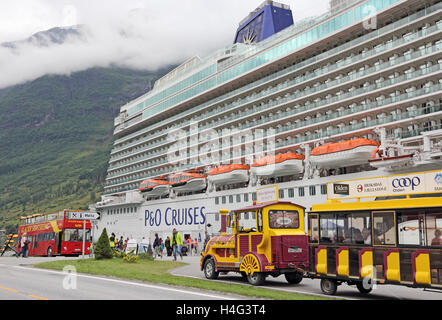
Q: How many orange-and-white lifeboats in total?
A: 5